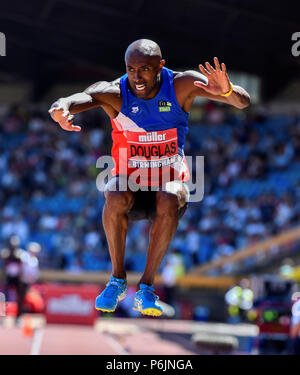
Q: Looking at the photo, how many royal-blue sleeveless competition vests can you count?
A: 1